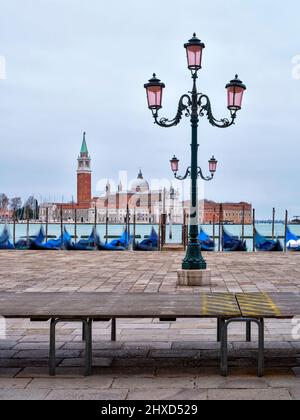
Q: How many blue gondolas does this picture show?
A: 10